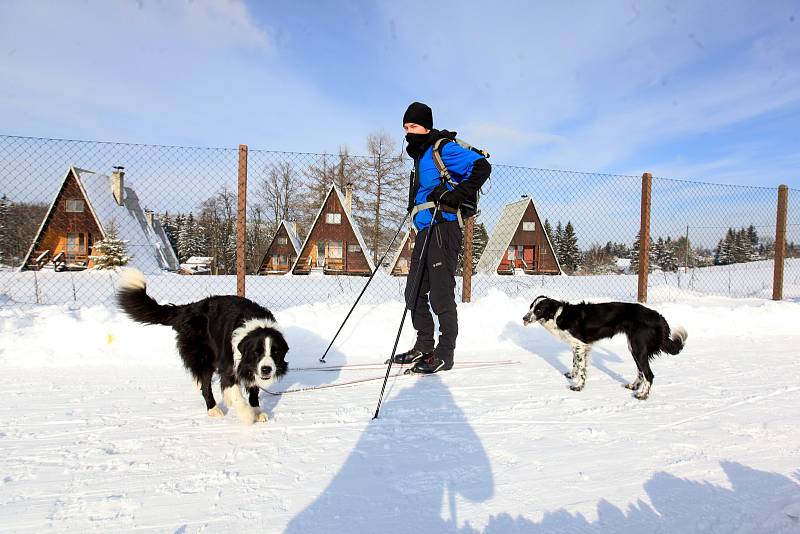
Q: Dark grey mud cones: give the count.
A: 0